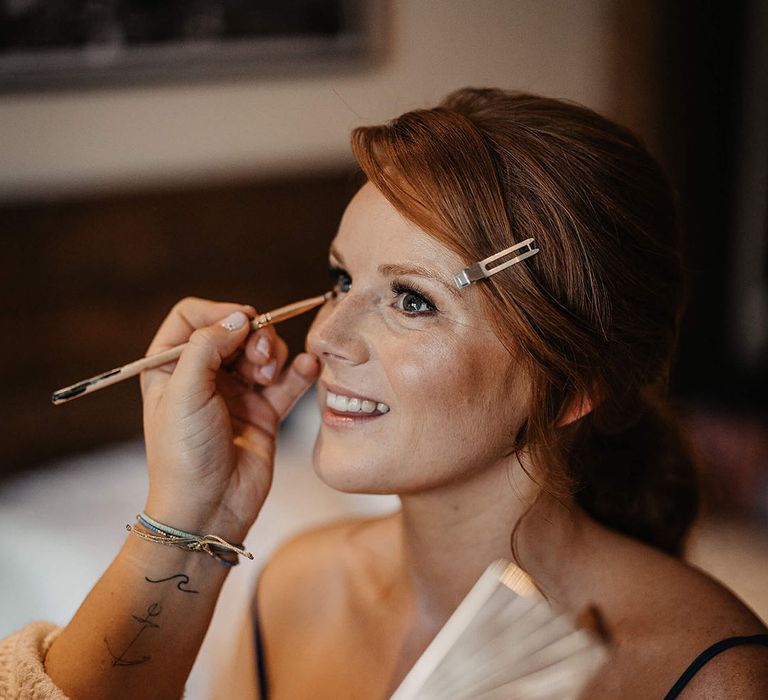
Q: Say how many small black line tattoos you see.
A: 2